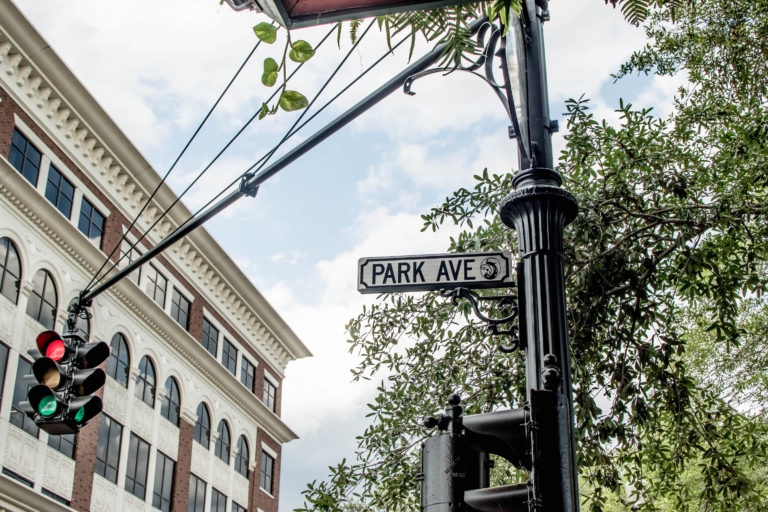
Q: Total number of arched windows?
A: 9